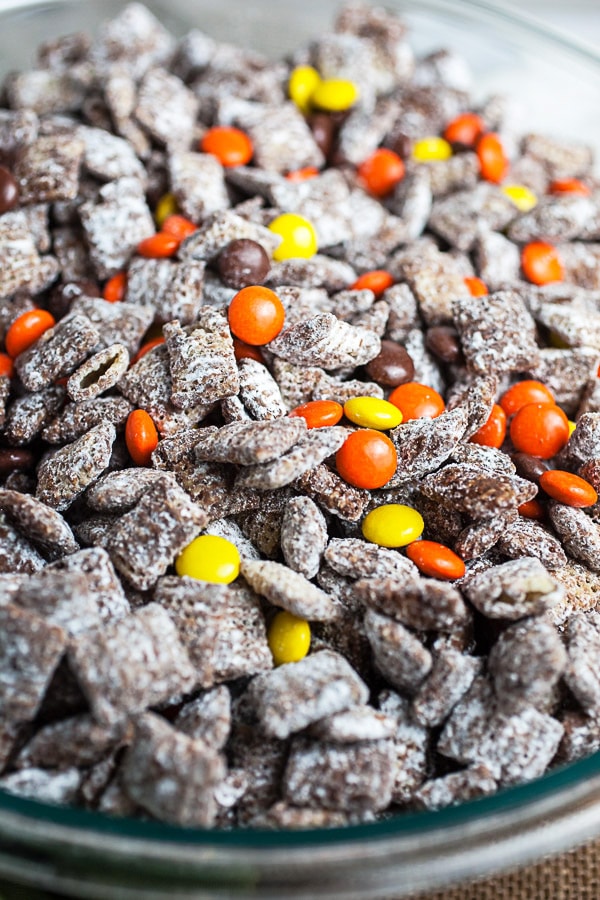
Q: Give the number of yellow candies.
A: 11